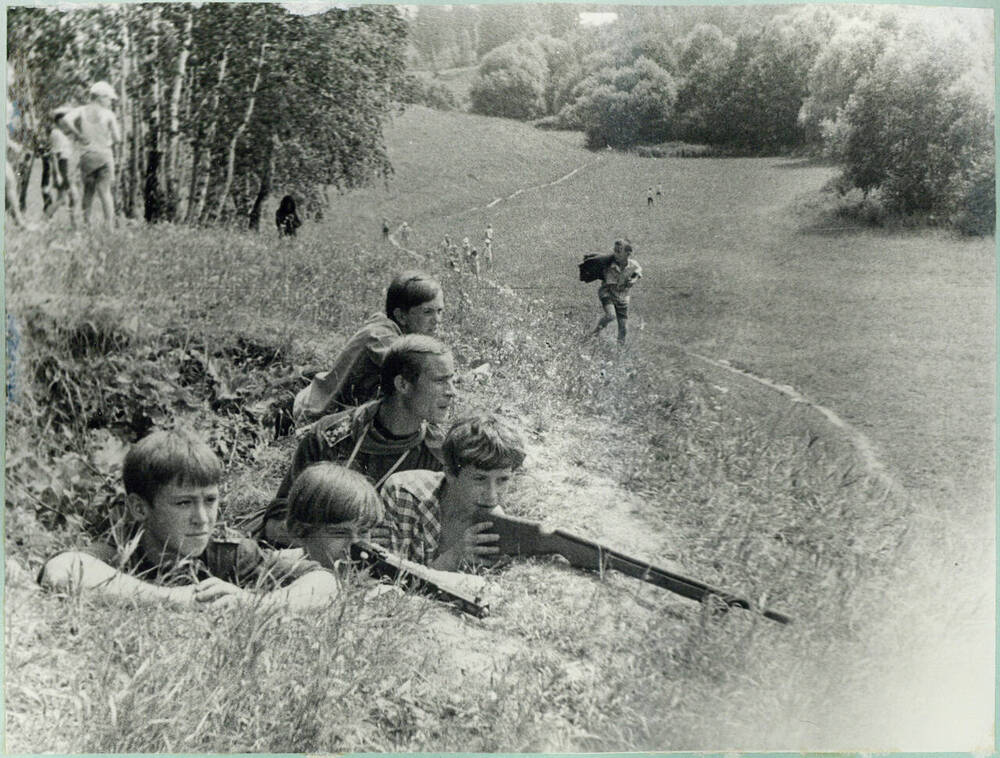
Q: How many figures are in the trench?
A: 5